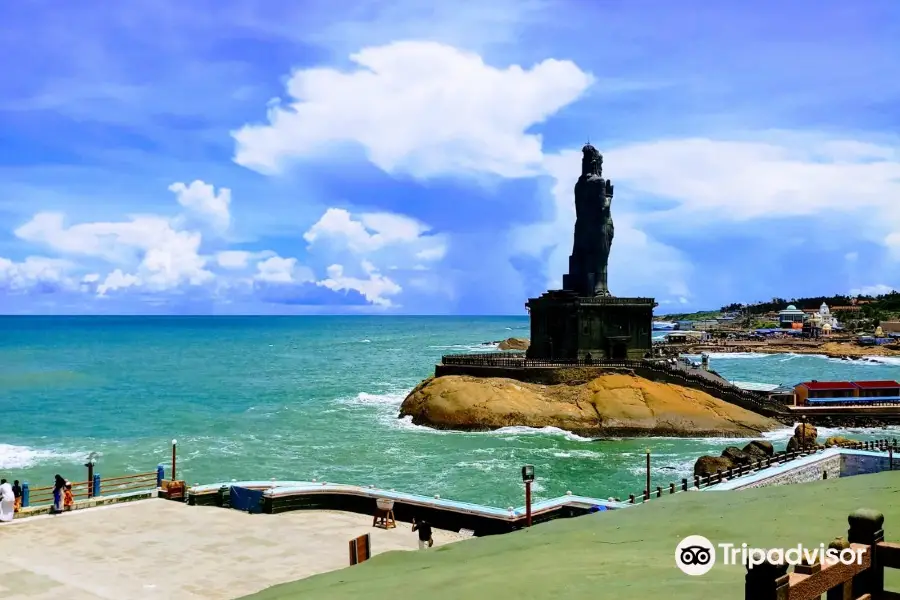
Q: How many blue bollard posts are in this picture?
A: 3